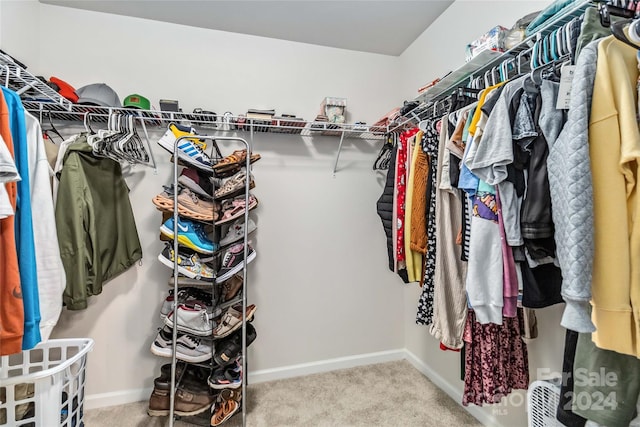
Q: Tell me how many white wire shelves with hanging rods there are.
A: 3